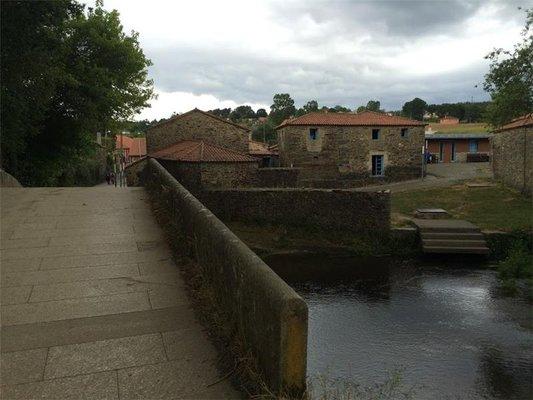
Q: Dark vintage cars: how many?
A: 0